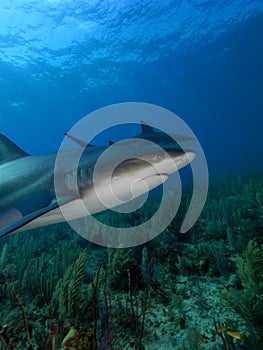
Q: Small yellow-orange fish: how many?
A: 3